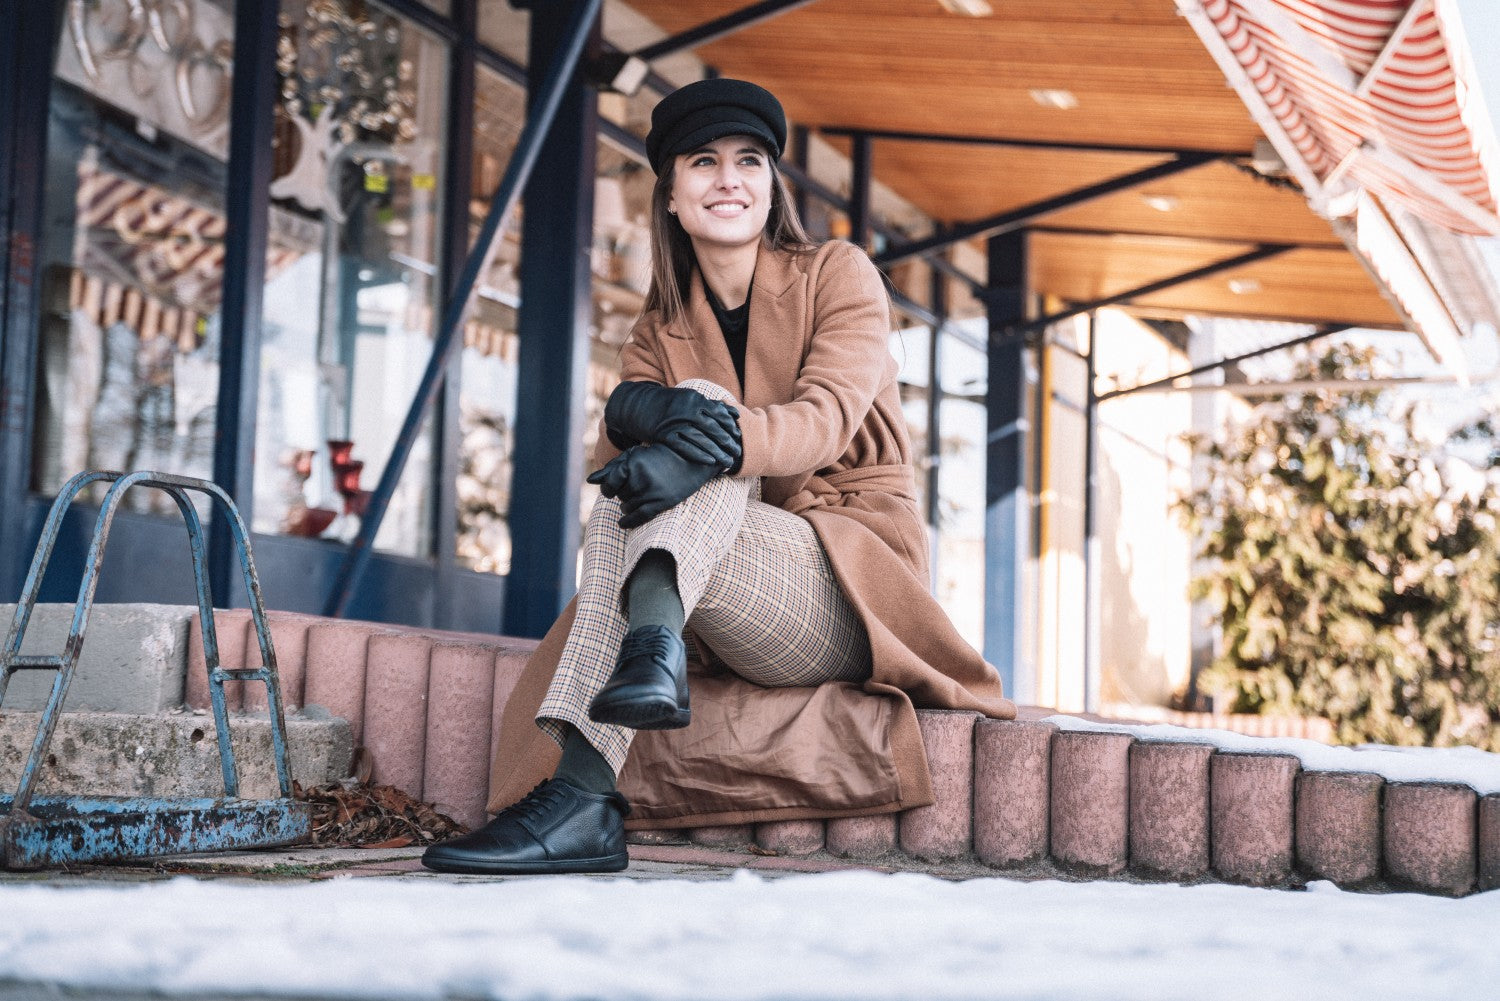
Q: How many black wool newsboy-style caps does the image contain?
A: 1